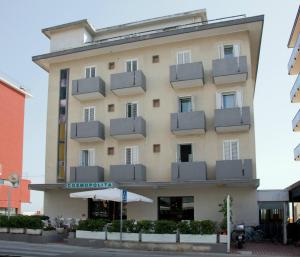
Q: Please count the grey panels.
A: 12